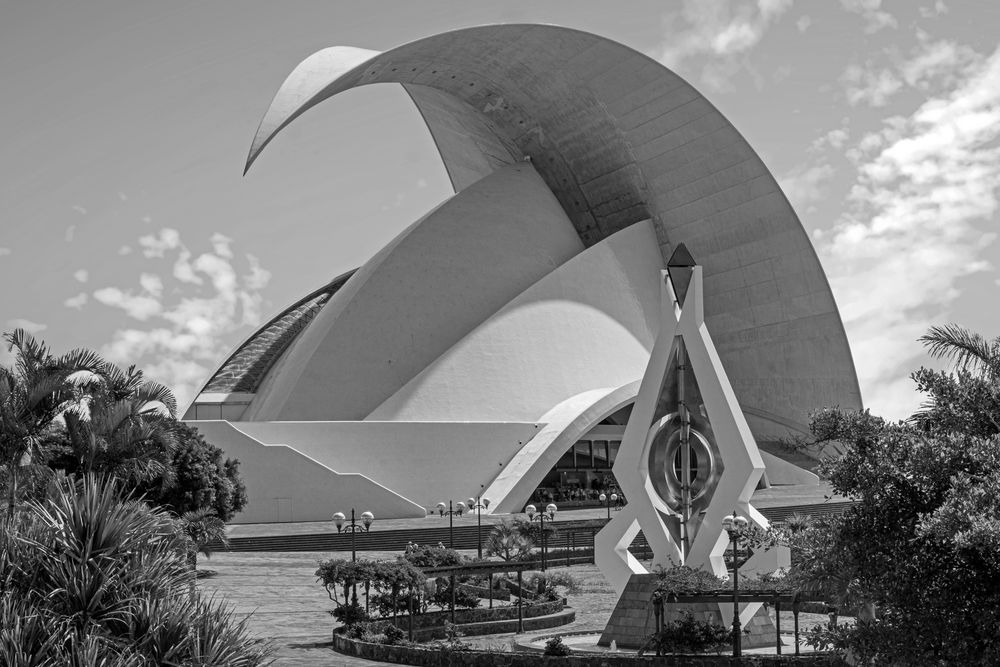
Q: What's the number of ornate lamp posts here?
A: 6